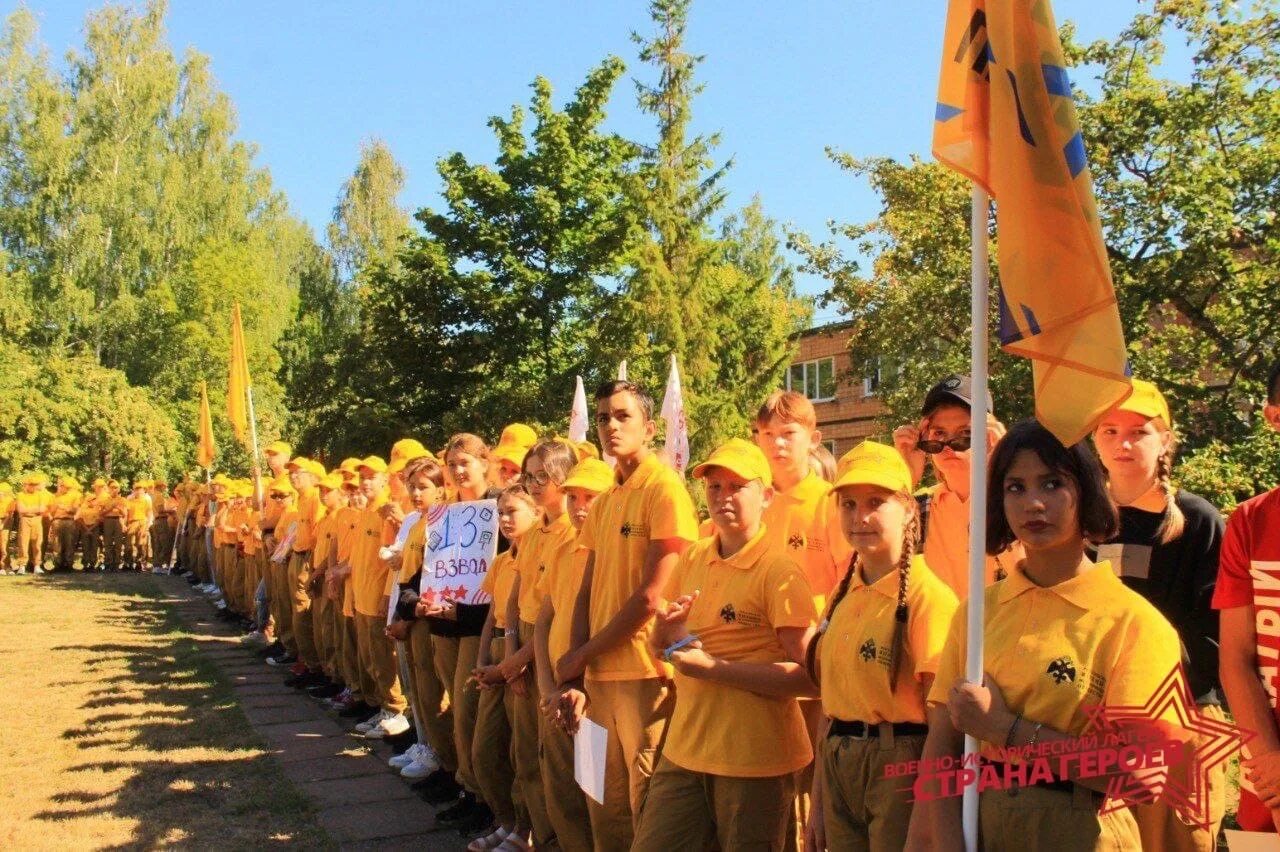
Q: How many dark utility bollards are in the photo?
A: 0